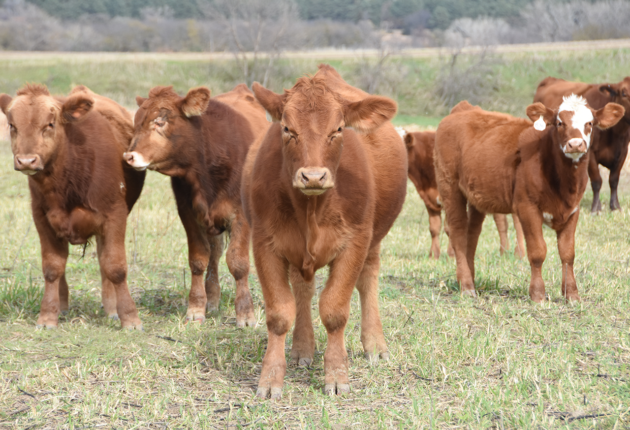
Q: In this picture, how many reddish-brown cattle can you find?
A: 6